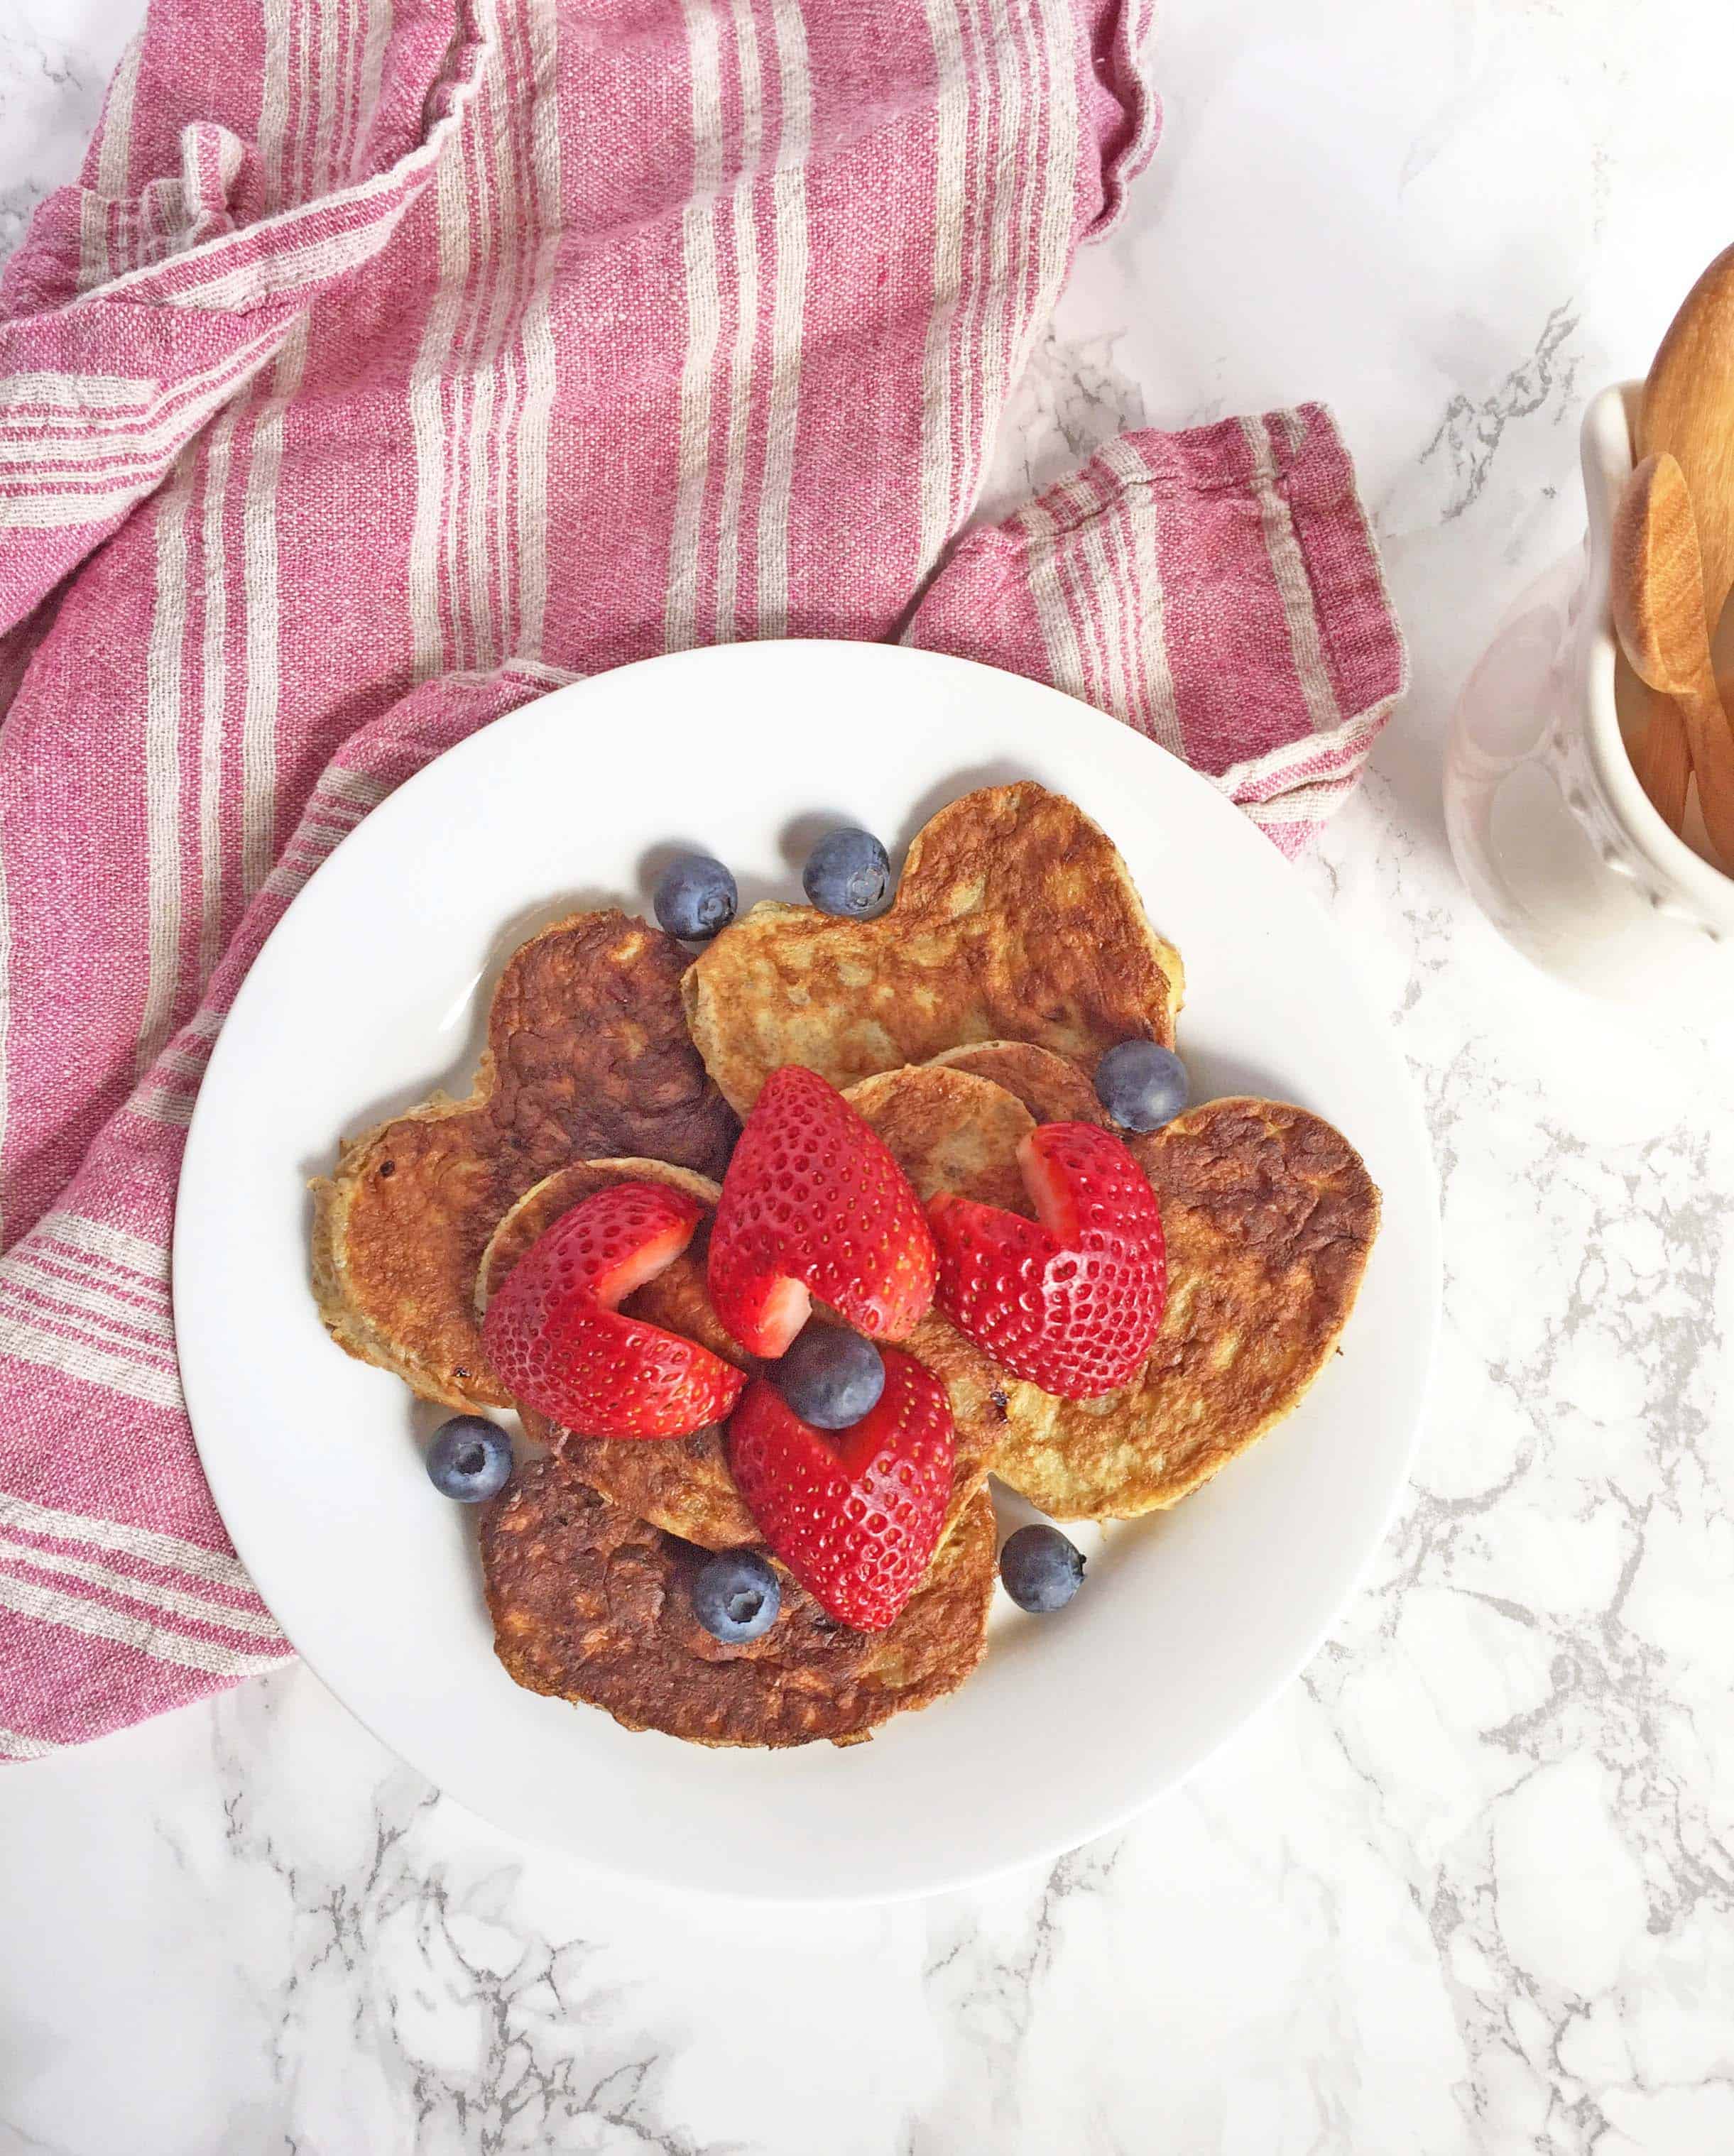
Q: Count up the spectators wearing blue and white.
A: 0